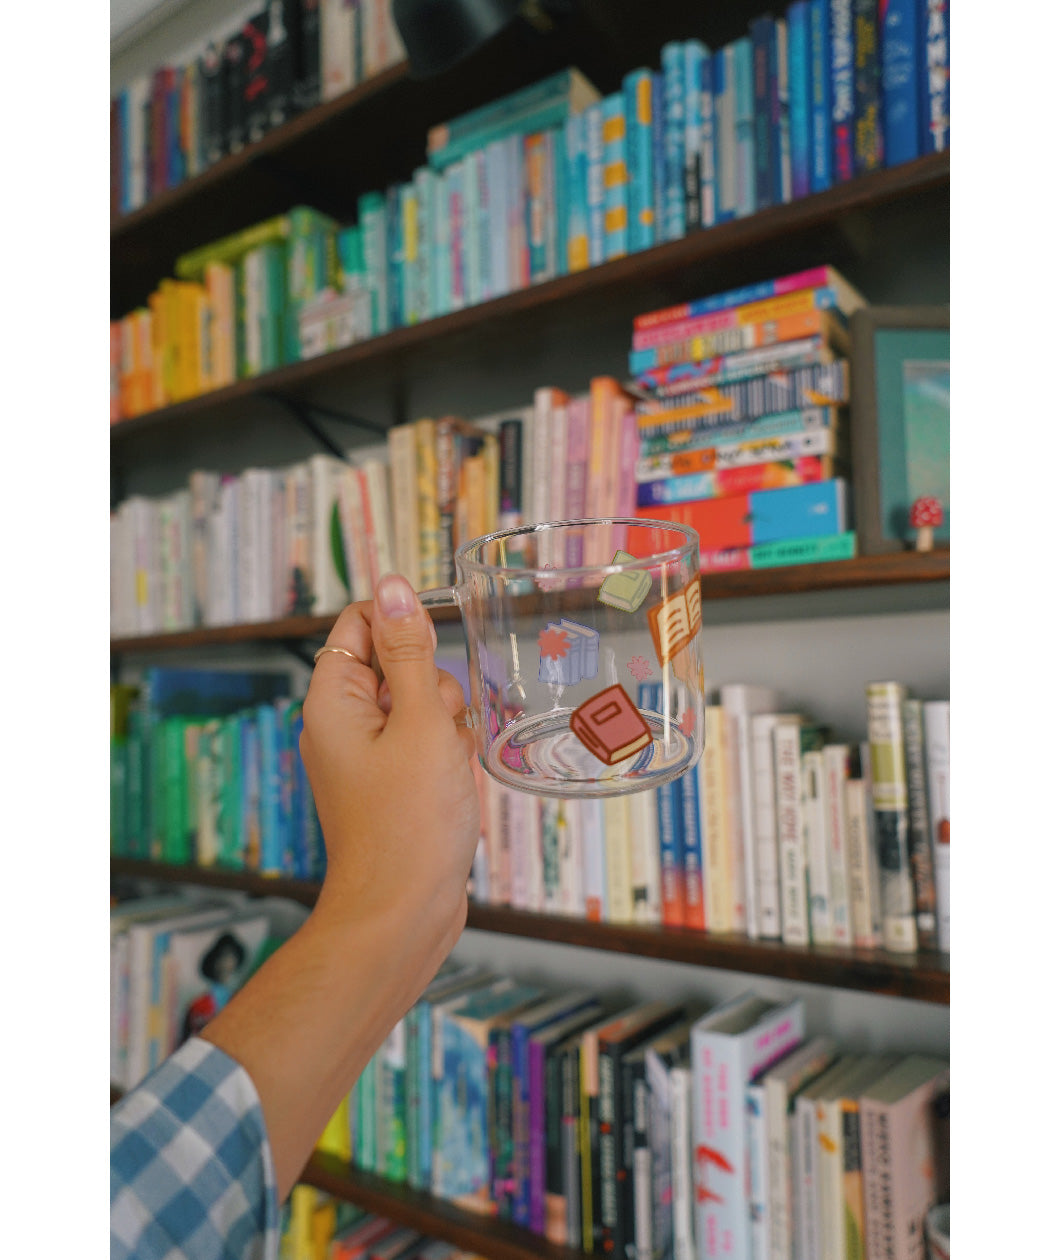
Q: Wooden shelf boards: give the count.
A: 5